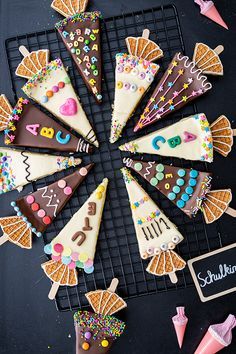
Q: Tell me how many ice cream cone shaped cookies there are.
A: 12